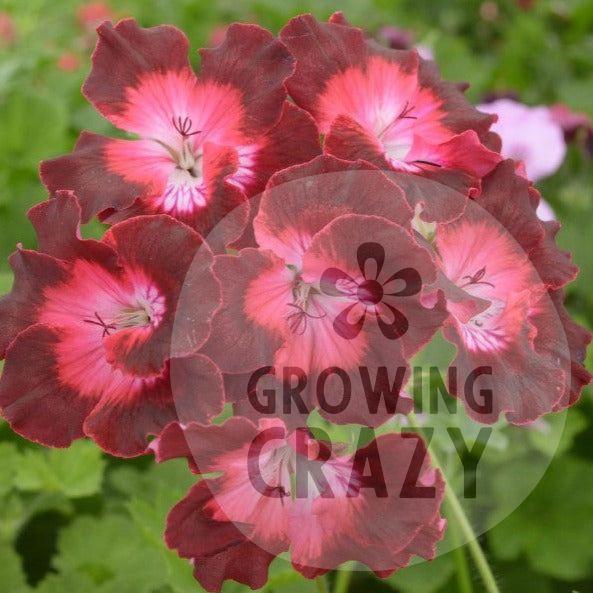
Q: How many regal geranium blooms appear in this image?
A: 6